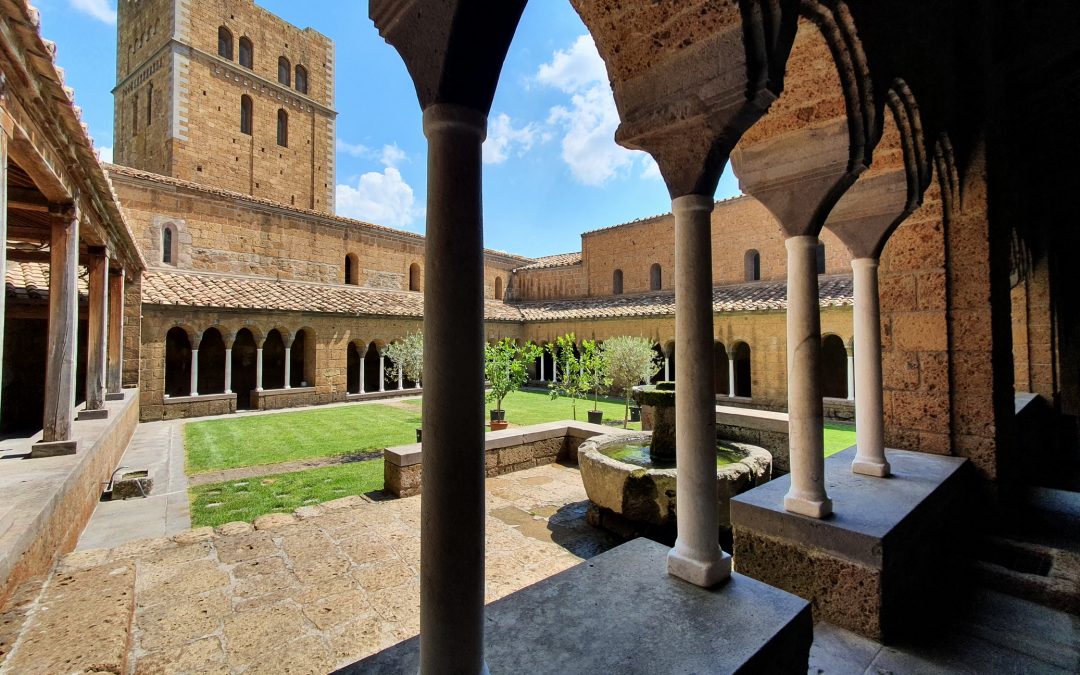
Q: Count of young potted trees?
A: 5